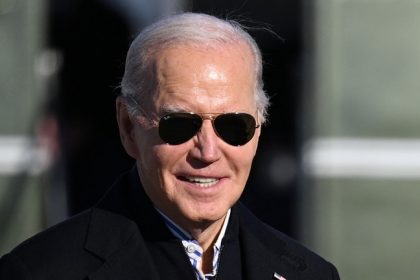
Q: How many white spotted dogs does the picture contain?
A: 0